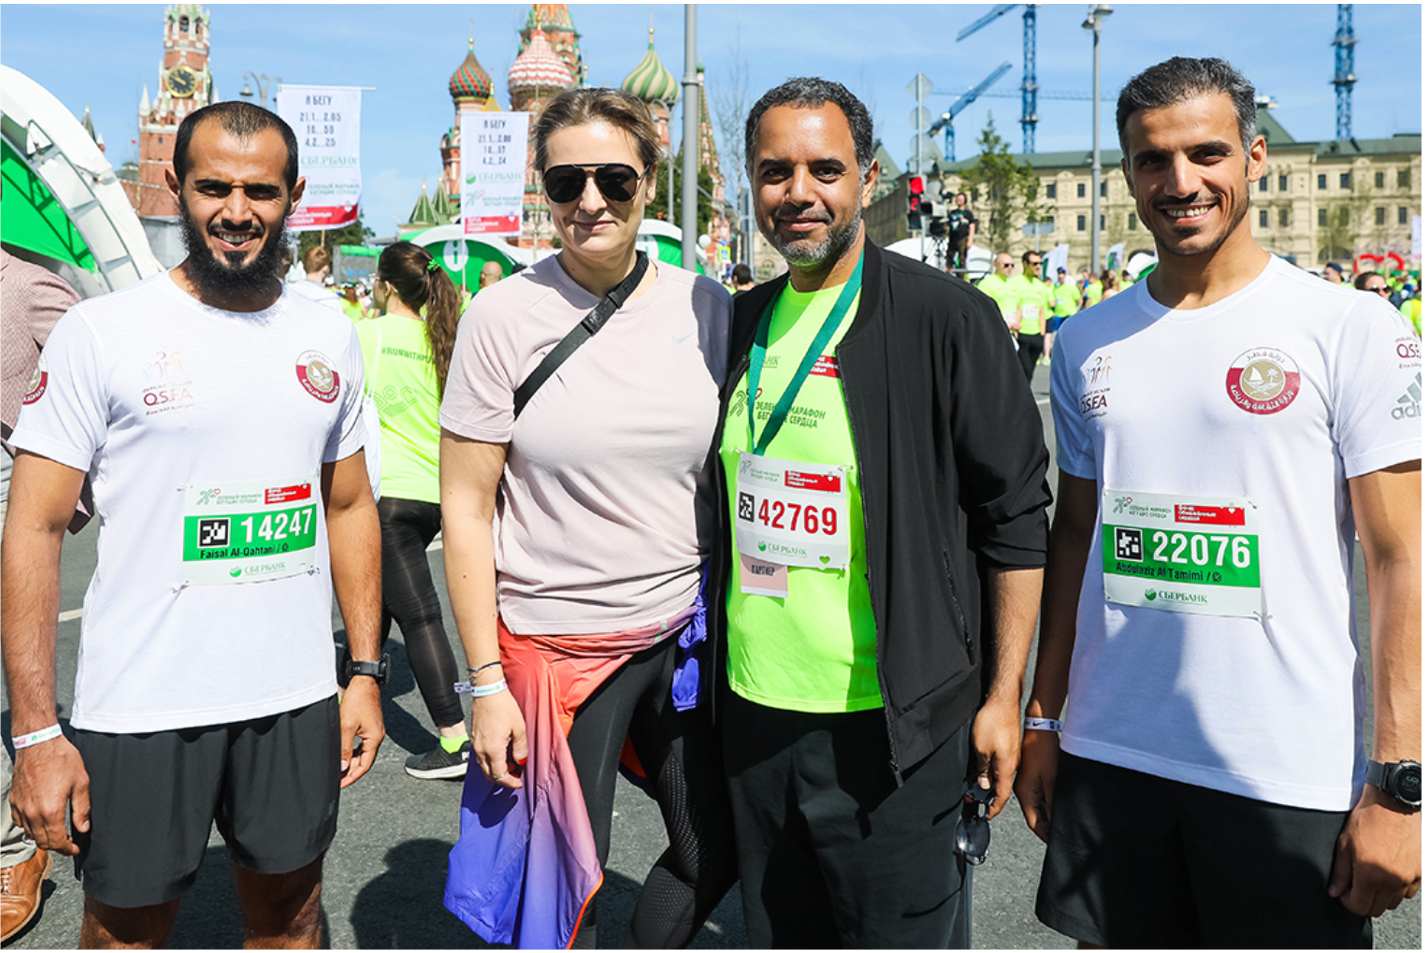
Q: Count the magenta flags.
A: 0